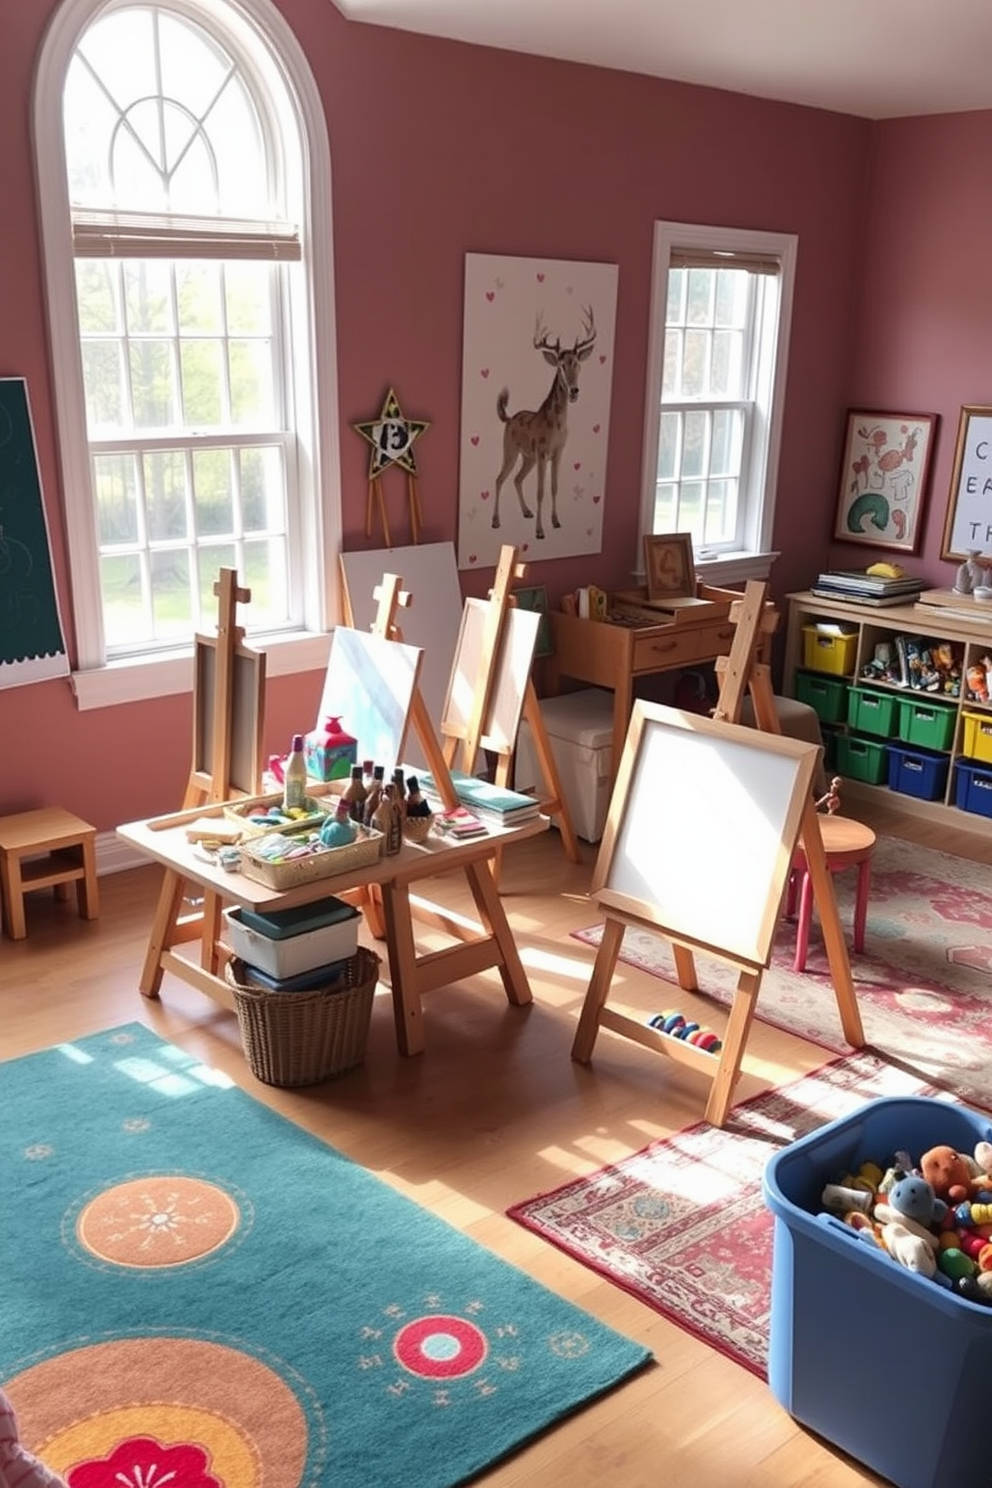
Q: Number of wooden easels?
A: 4